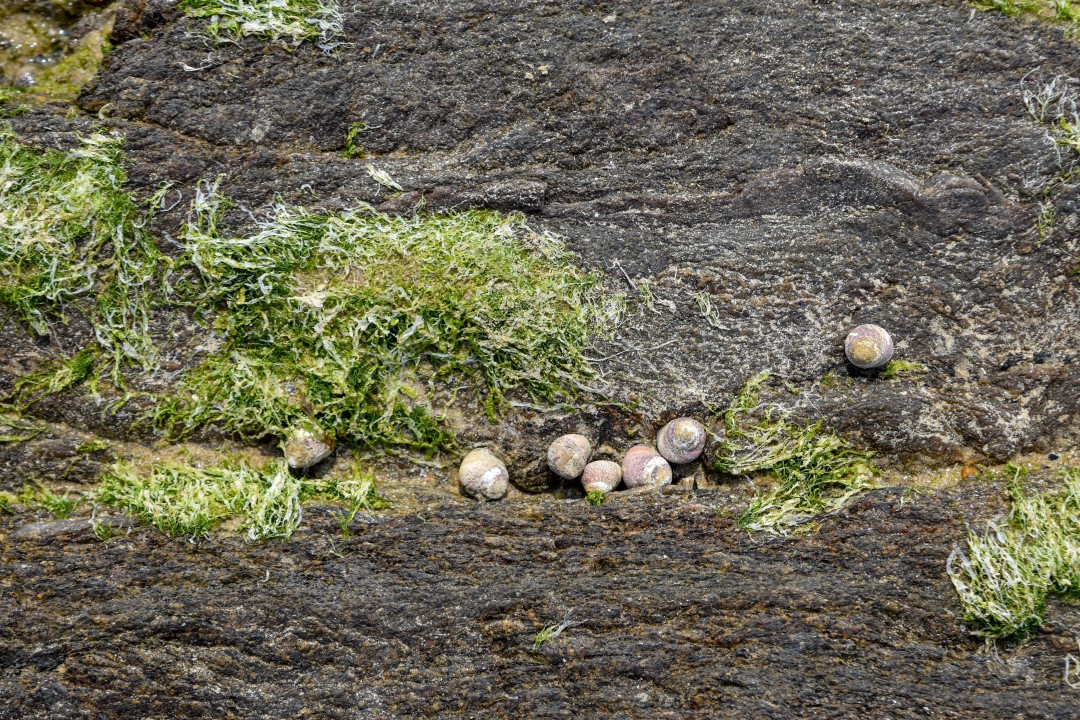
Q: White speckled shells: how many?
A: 7